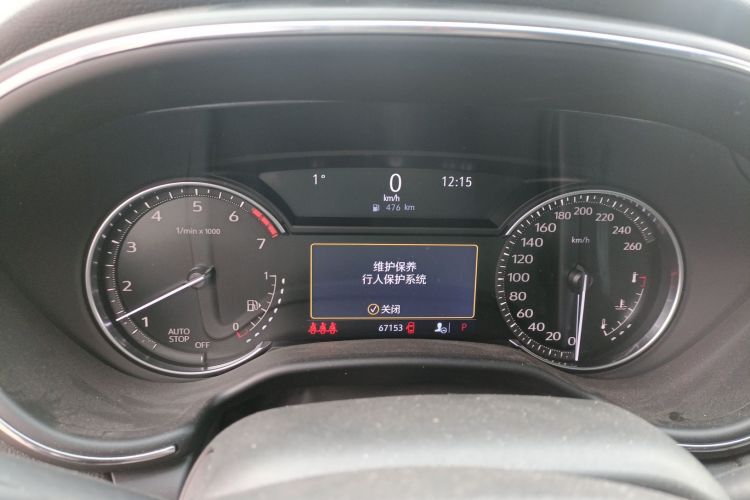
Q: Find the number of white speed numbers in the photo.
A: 14